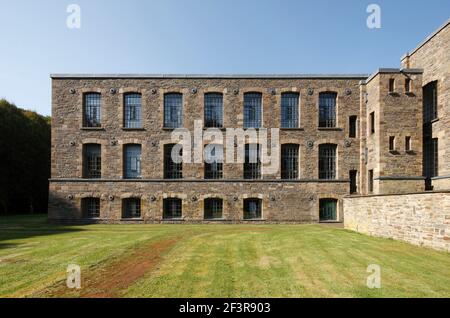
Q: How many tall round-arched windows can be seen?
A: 14